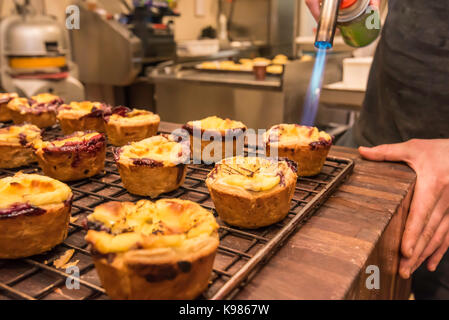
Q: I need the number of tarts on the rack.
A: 12